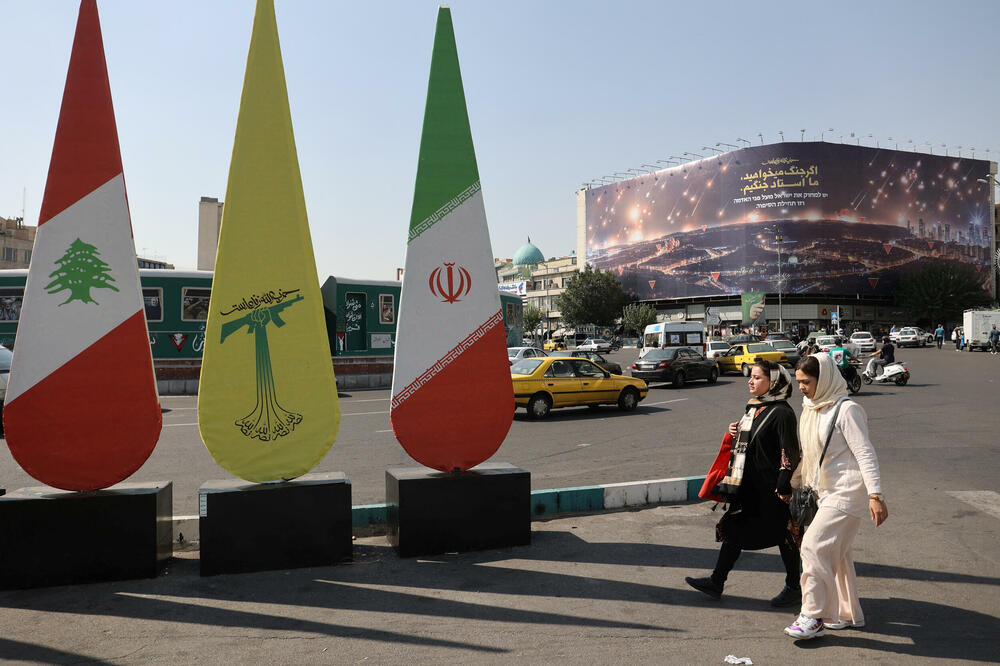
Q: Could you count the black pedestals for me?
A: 3